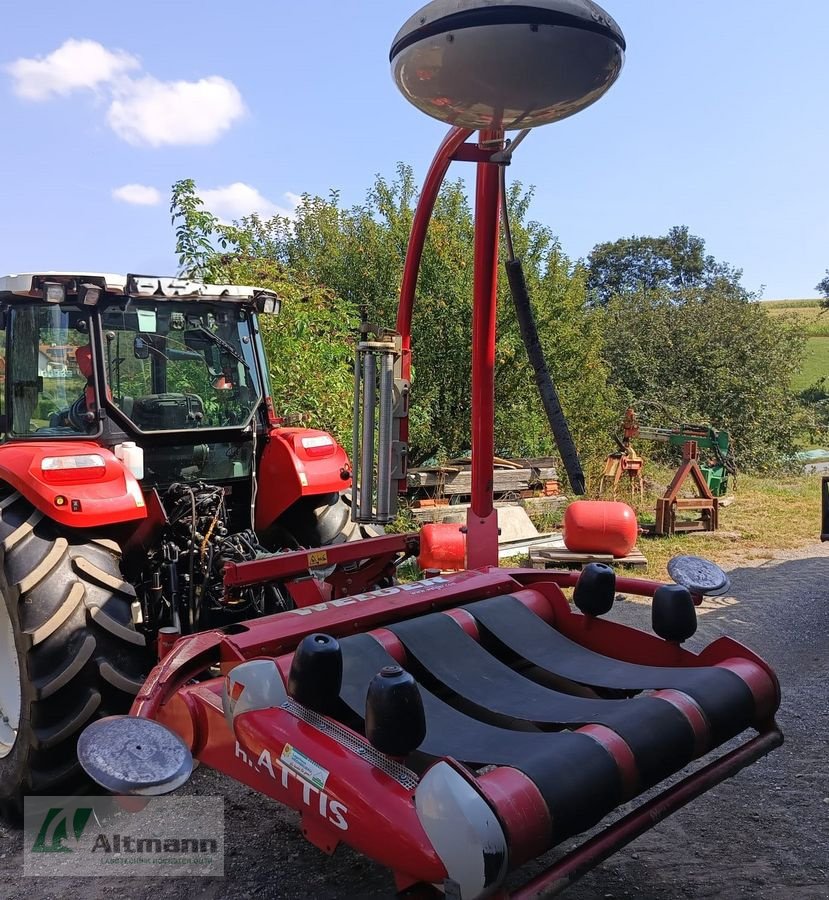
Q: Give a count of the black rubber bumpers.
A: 4